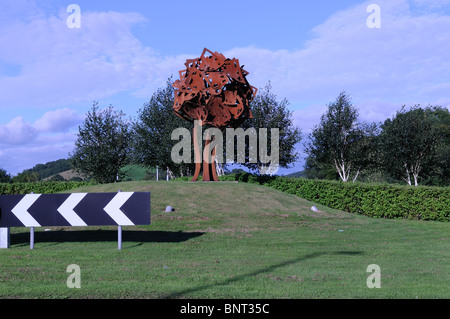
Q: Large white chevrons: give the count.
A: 3